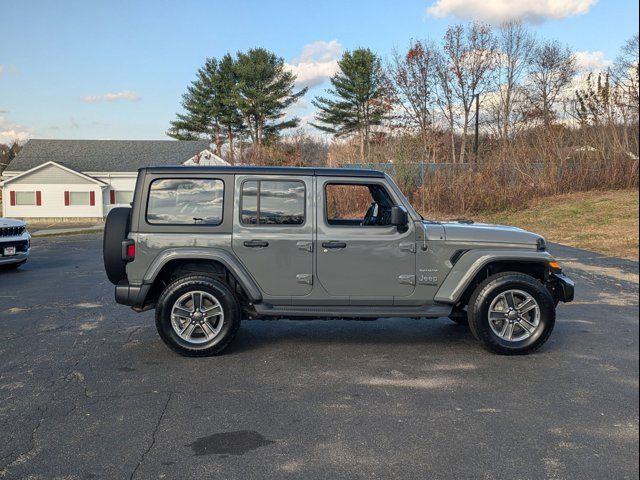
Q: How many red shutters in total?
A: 5